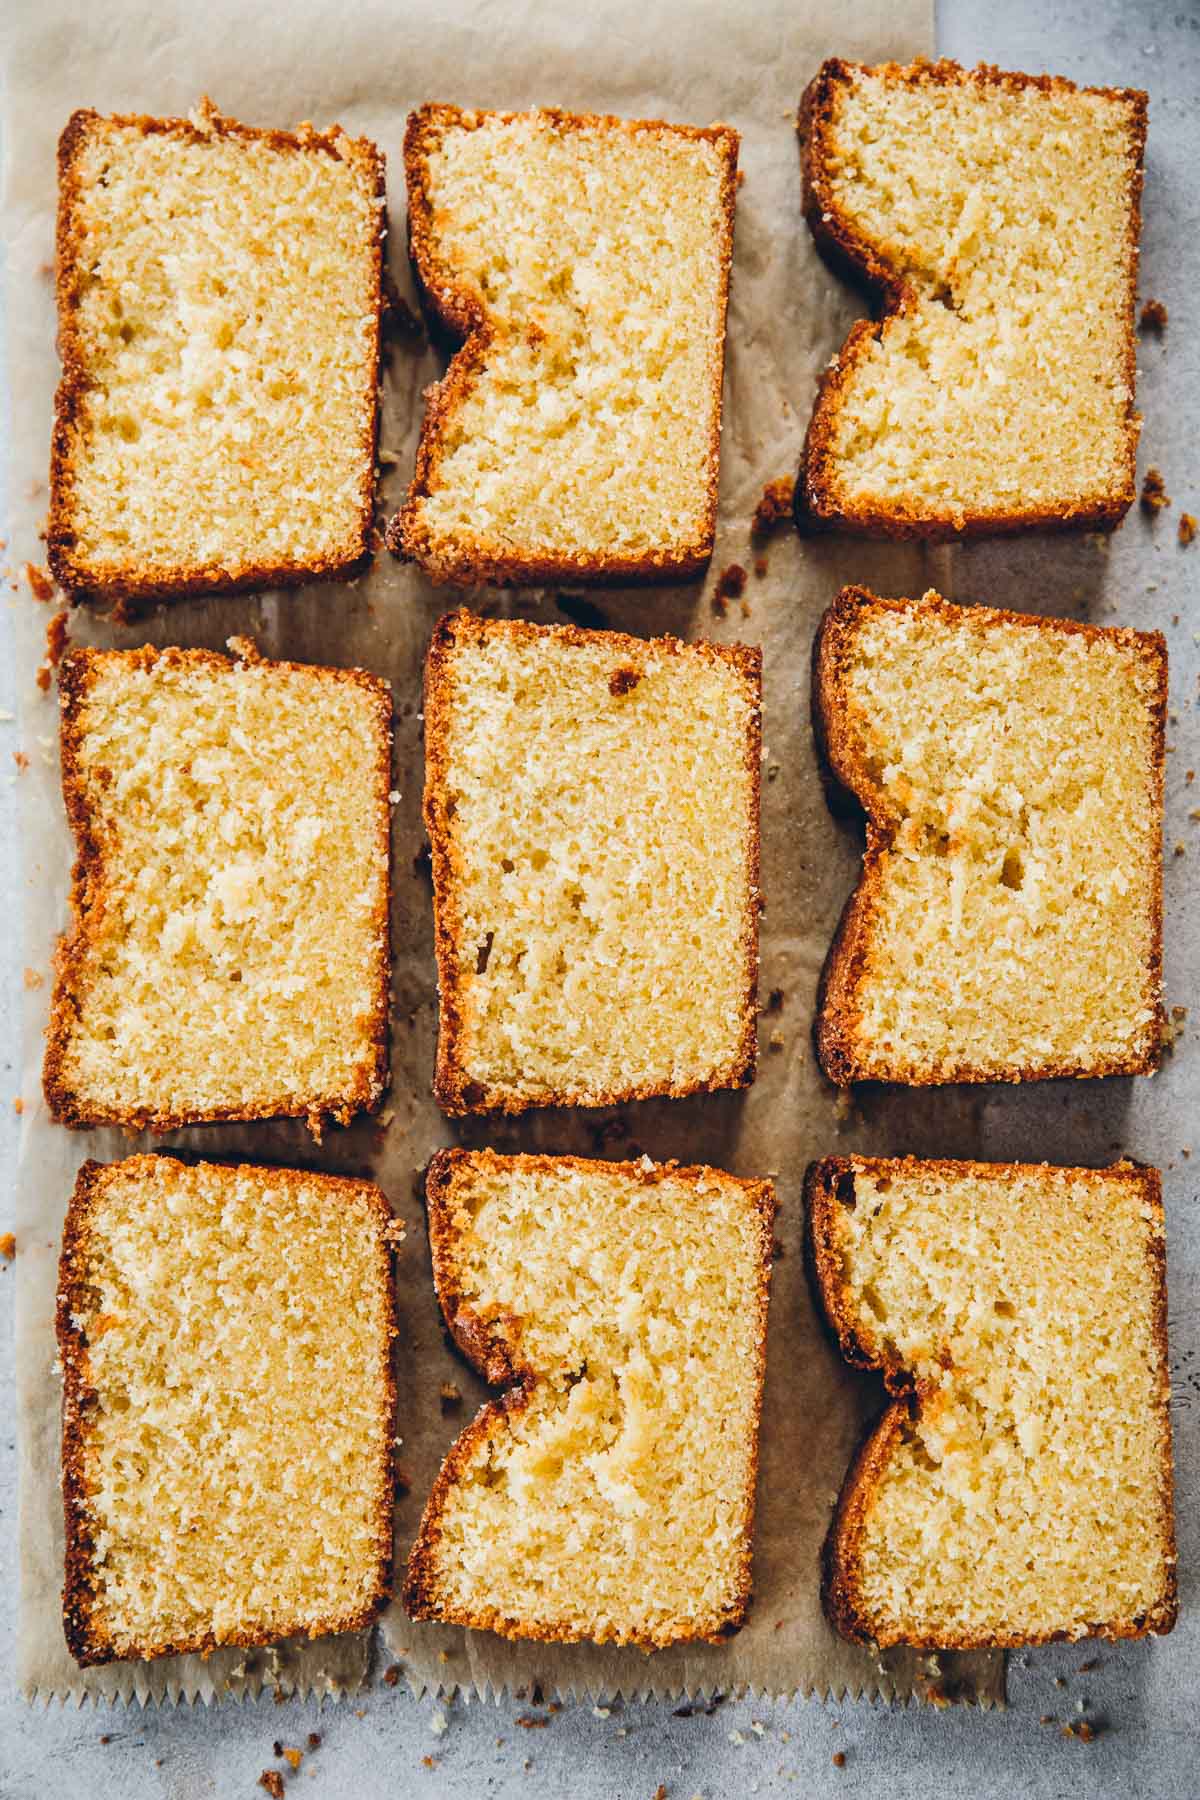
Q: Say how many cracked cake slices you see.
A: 5